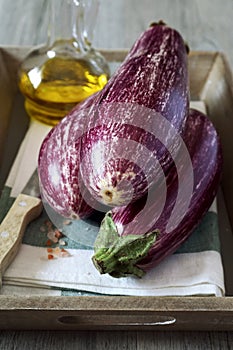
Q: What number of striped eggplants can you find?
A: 3